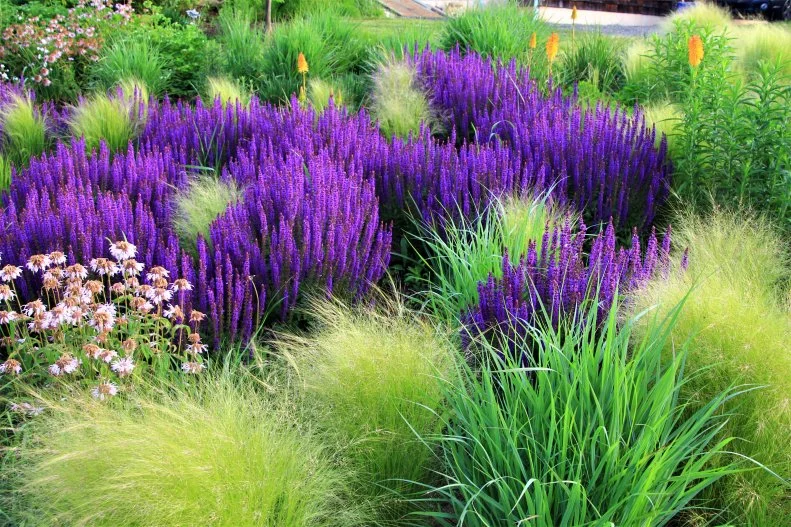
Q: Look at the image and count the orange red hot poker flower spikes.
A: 5